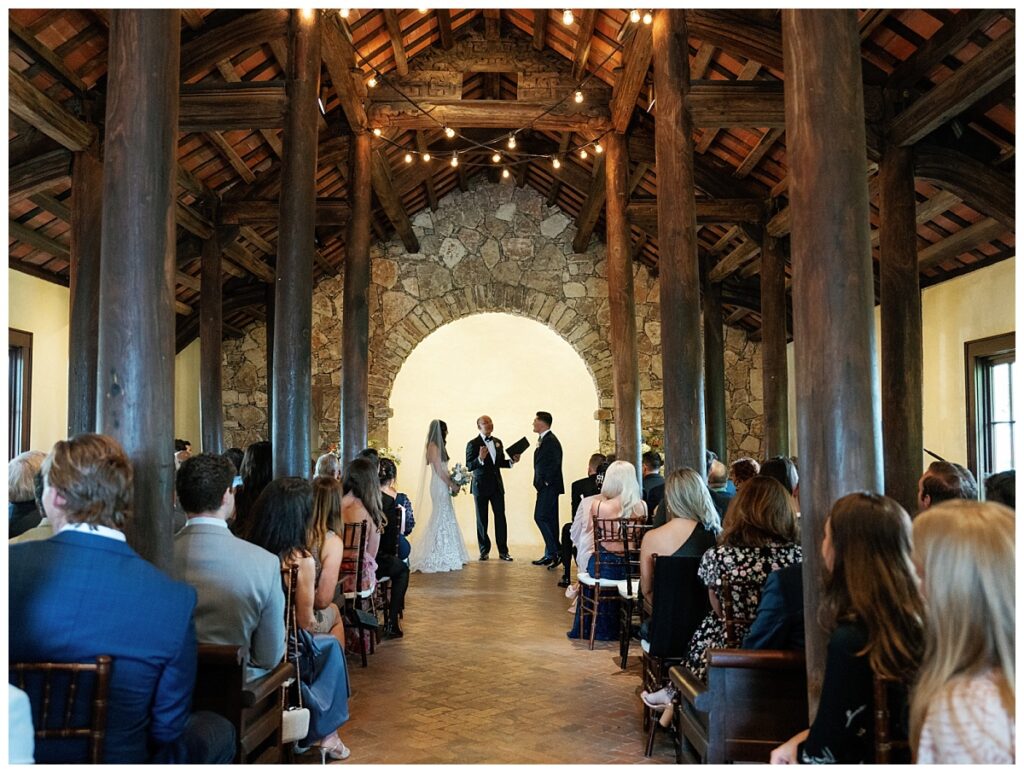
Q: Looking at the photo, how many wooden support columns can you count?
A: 12